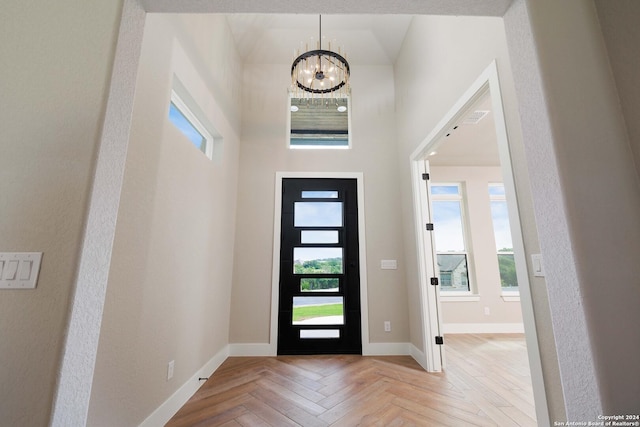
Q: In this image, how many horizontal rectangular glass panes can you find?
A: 7